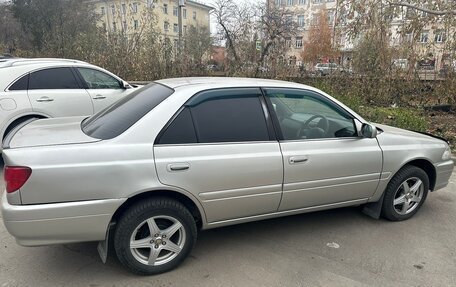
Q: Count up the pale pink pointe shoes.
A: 0